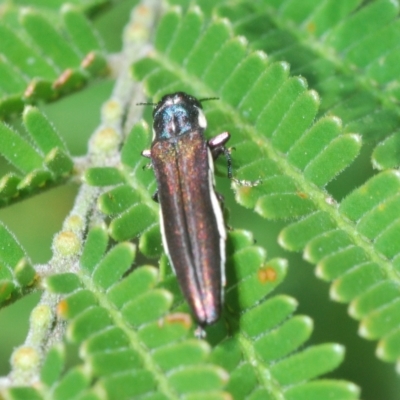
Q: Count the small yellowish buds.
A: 8